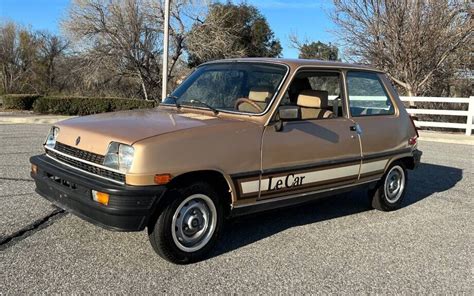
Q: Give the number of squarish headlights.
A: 2